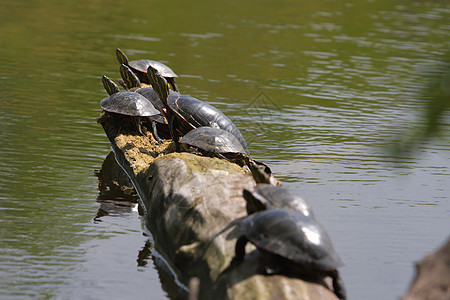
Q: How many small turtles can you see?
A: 7